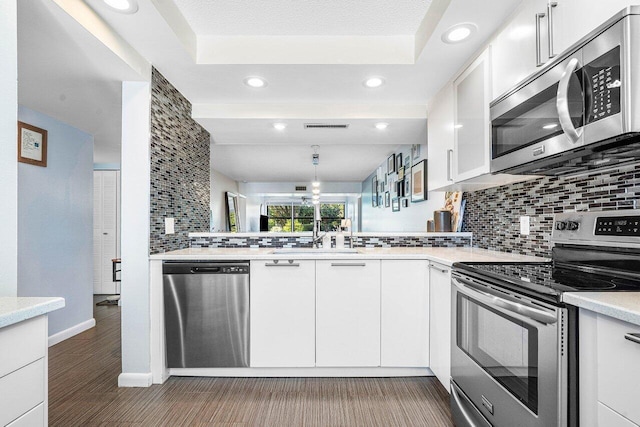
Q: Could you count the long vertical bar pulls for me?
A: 3